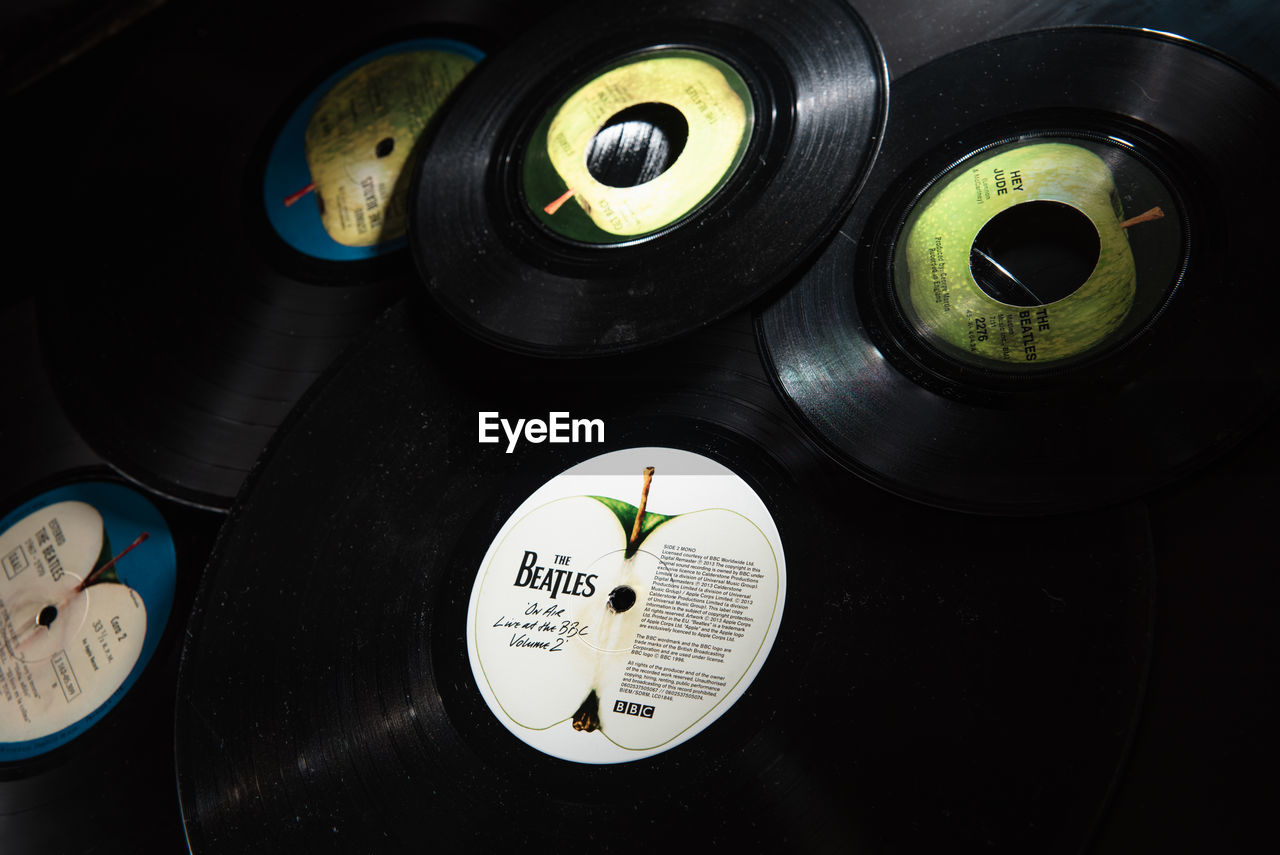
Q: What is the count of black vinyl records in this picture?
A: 5